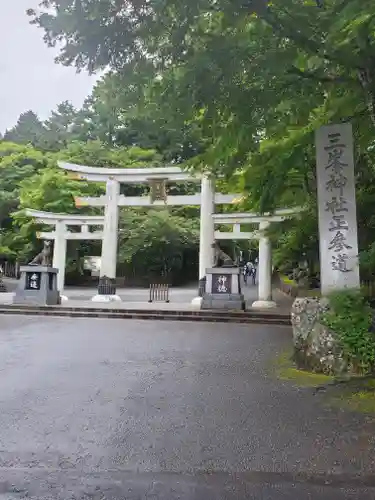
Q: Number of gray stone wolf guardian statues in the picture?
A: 2